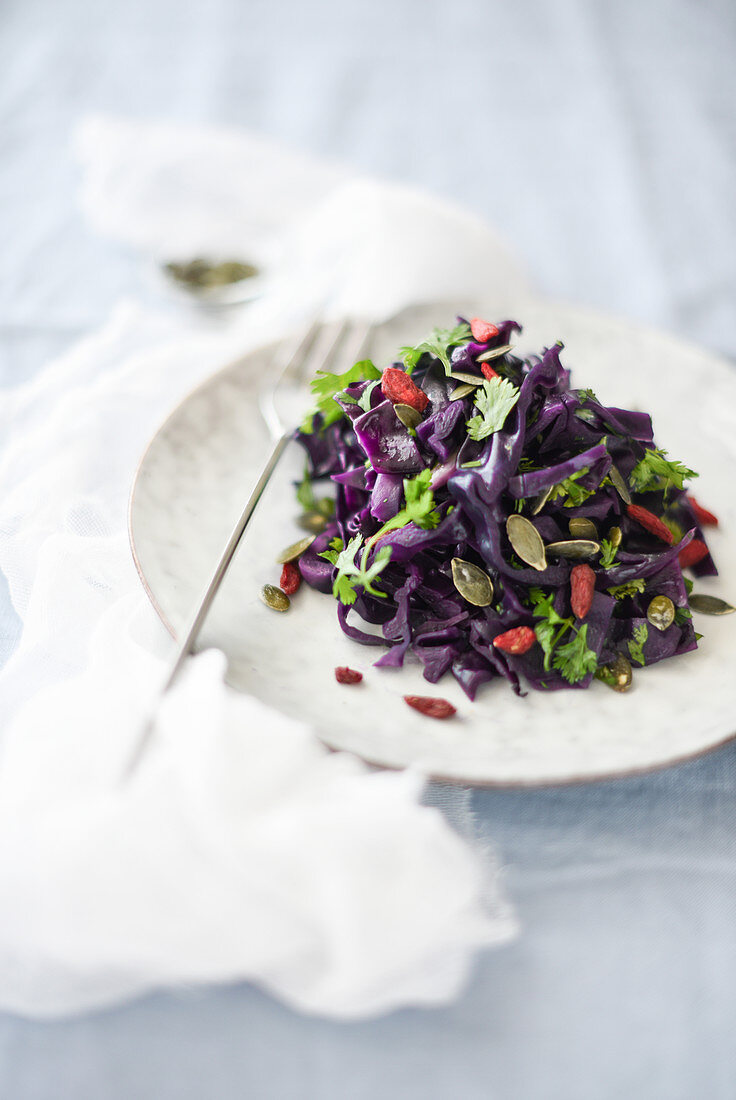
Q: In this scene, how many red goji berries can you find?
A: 11